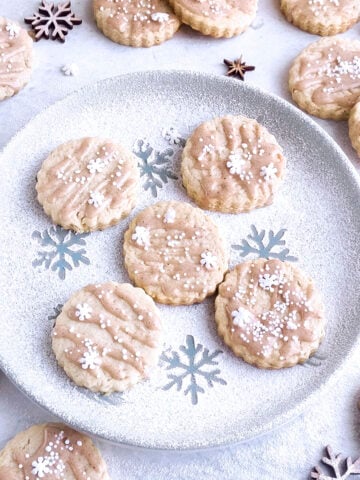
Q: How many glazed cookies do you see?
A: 12